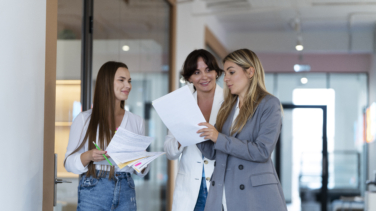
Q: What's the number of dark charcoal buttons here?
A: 4